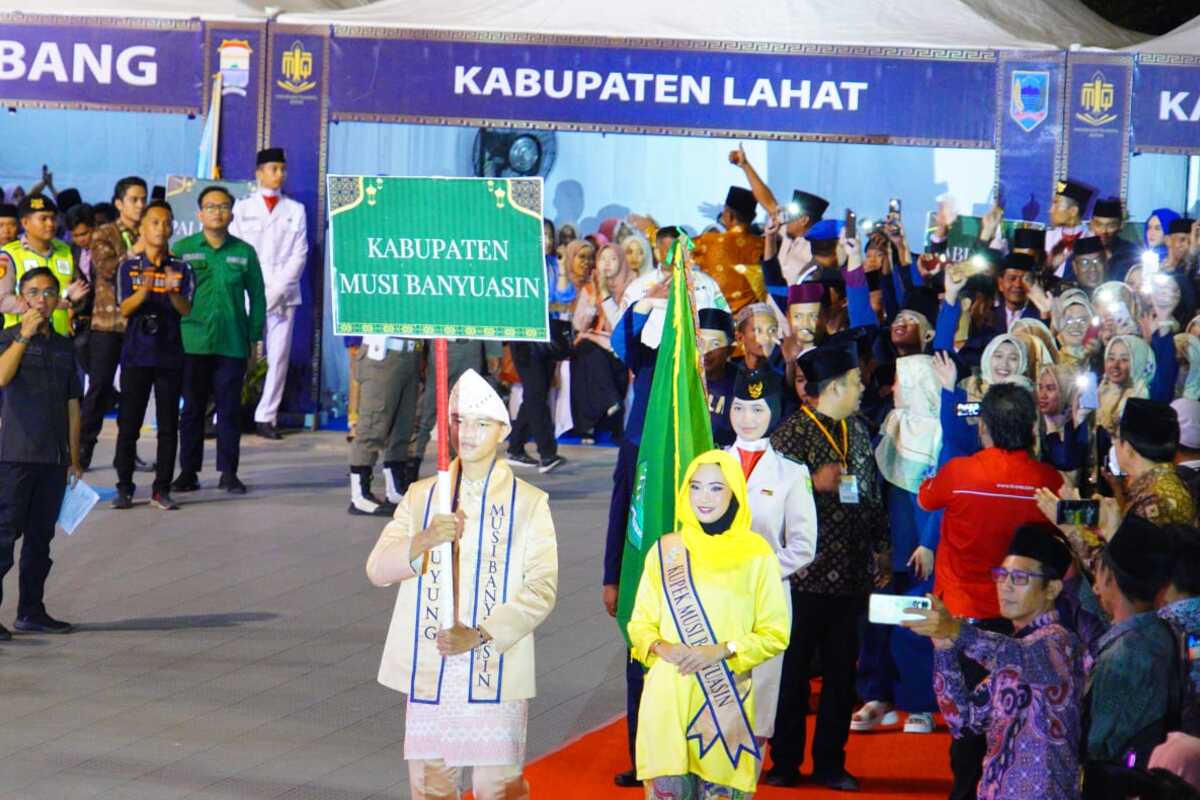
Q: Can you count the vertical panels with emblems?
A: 4